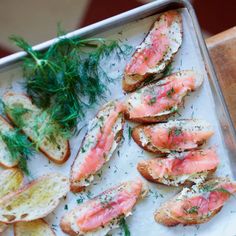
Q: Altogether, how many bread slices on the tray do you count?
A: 12